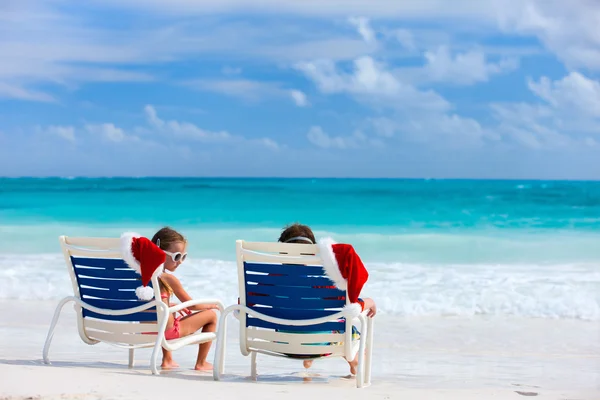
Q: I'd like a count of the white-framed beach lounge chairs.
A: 2